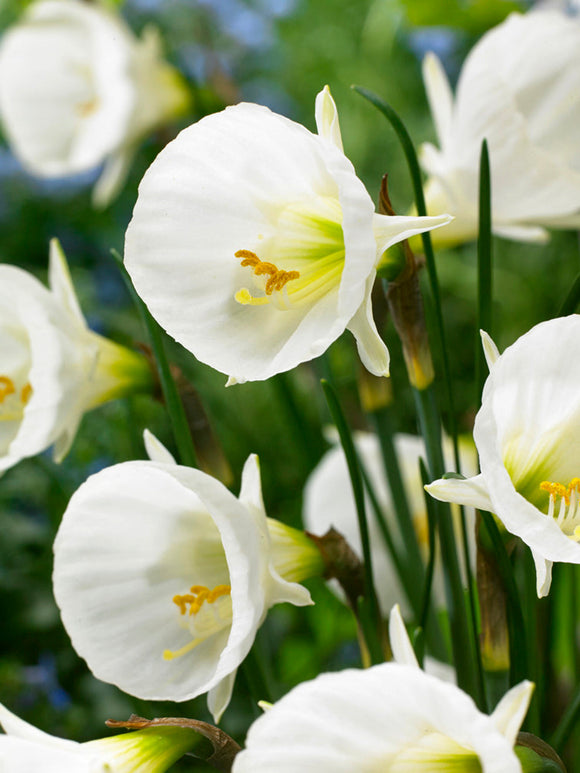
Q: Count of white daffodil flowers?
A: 9